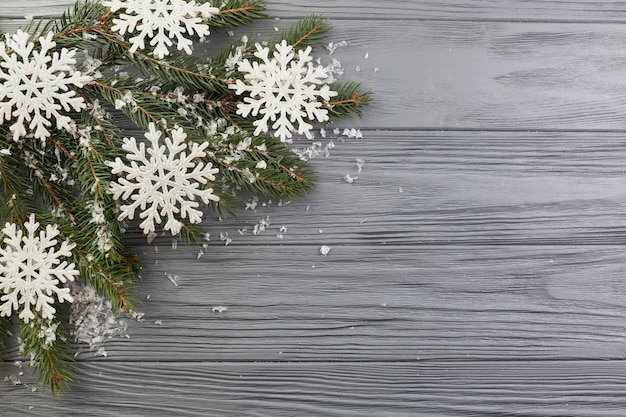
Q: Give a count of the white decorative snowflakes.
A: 5